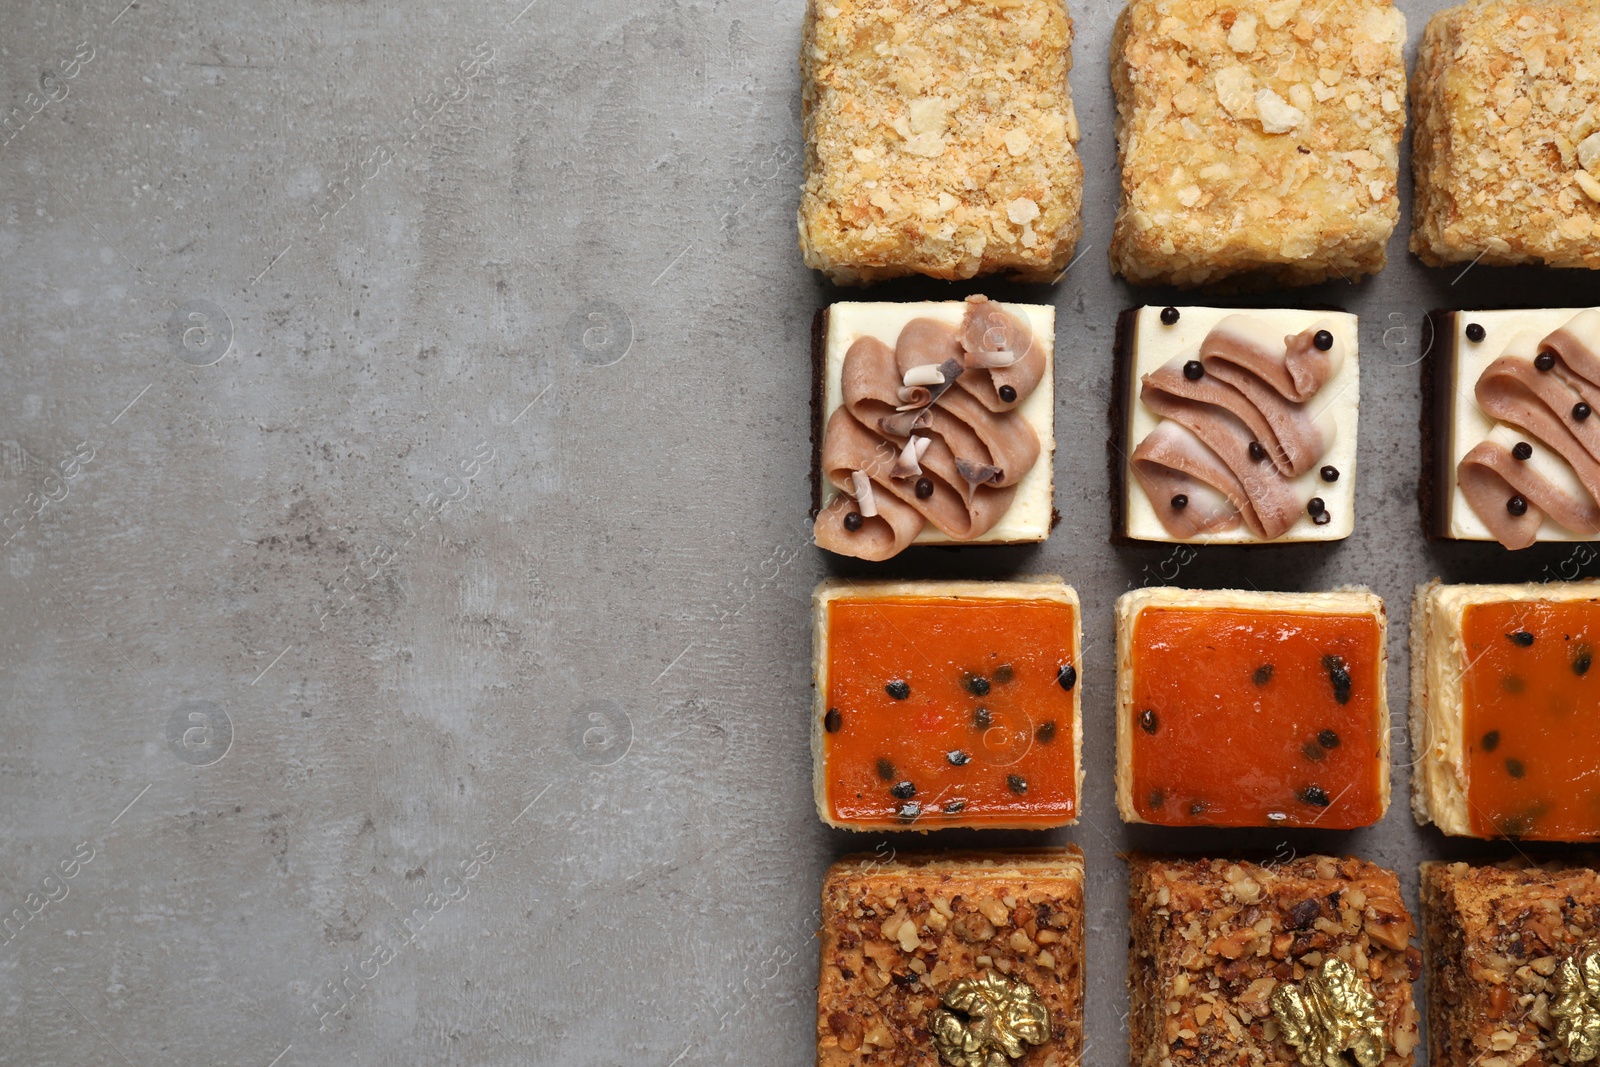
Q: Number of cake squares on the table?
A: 12